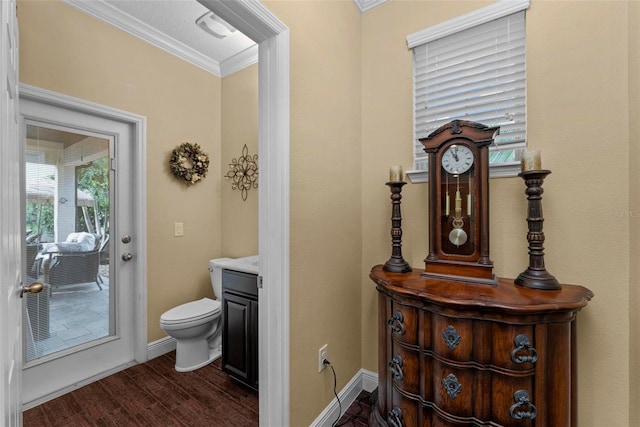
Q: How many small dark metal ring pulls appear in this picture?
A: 5